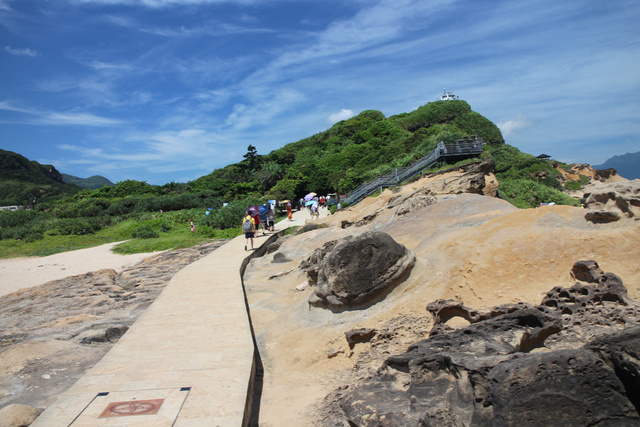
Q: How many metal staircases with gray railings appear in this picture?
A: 1